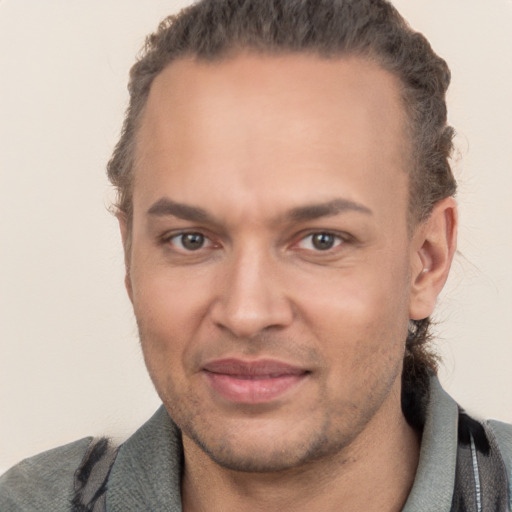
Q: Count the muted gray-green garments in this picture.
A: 1